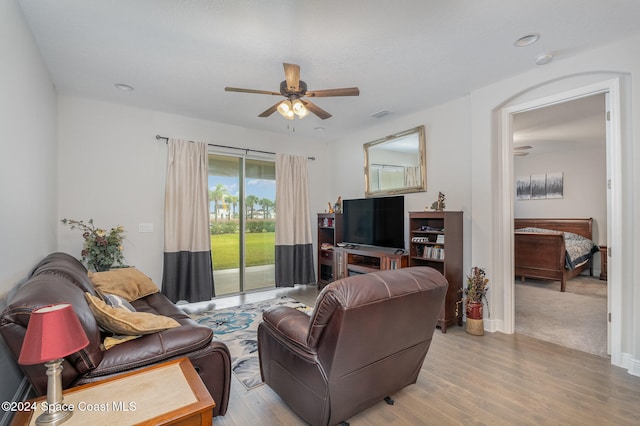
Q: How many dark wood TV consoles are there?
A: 1